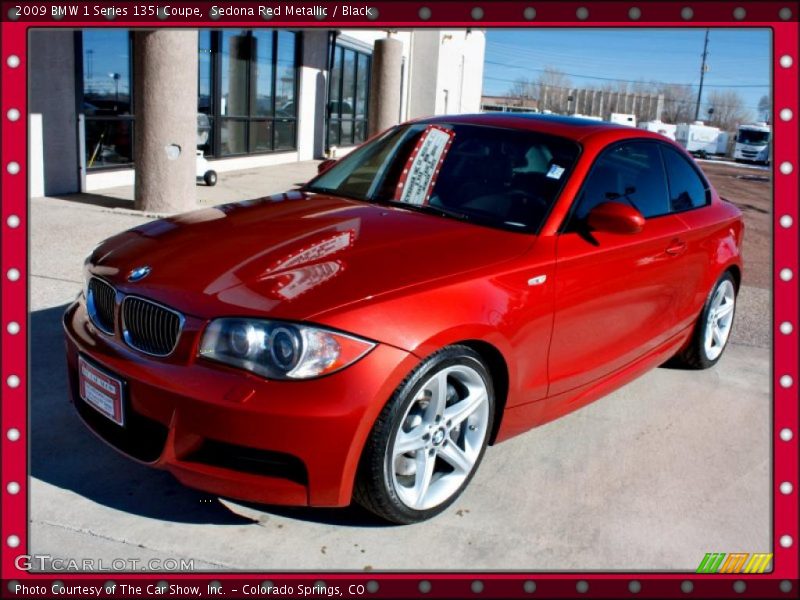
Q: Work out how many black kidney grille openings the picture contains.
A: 2